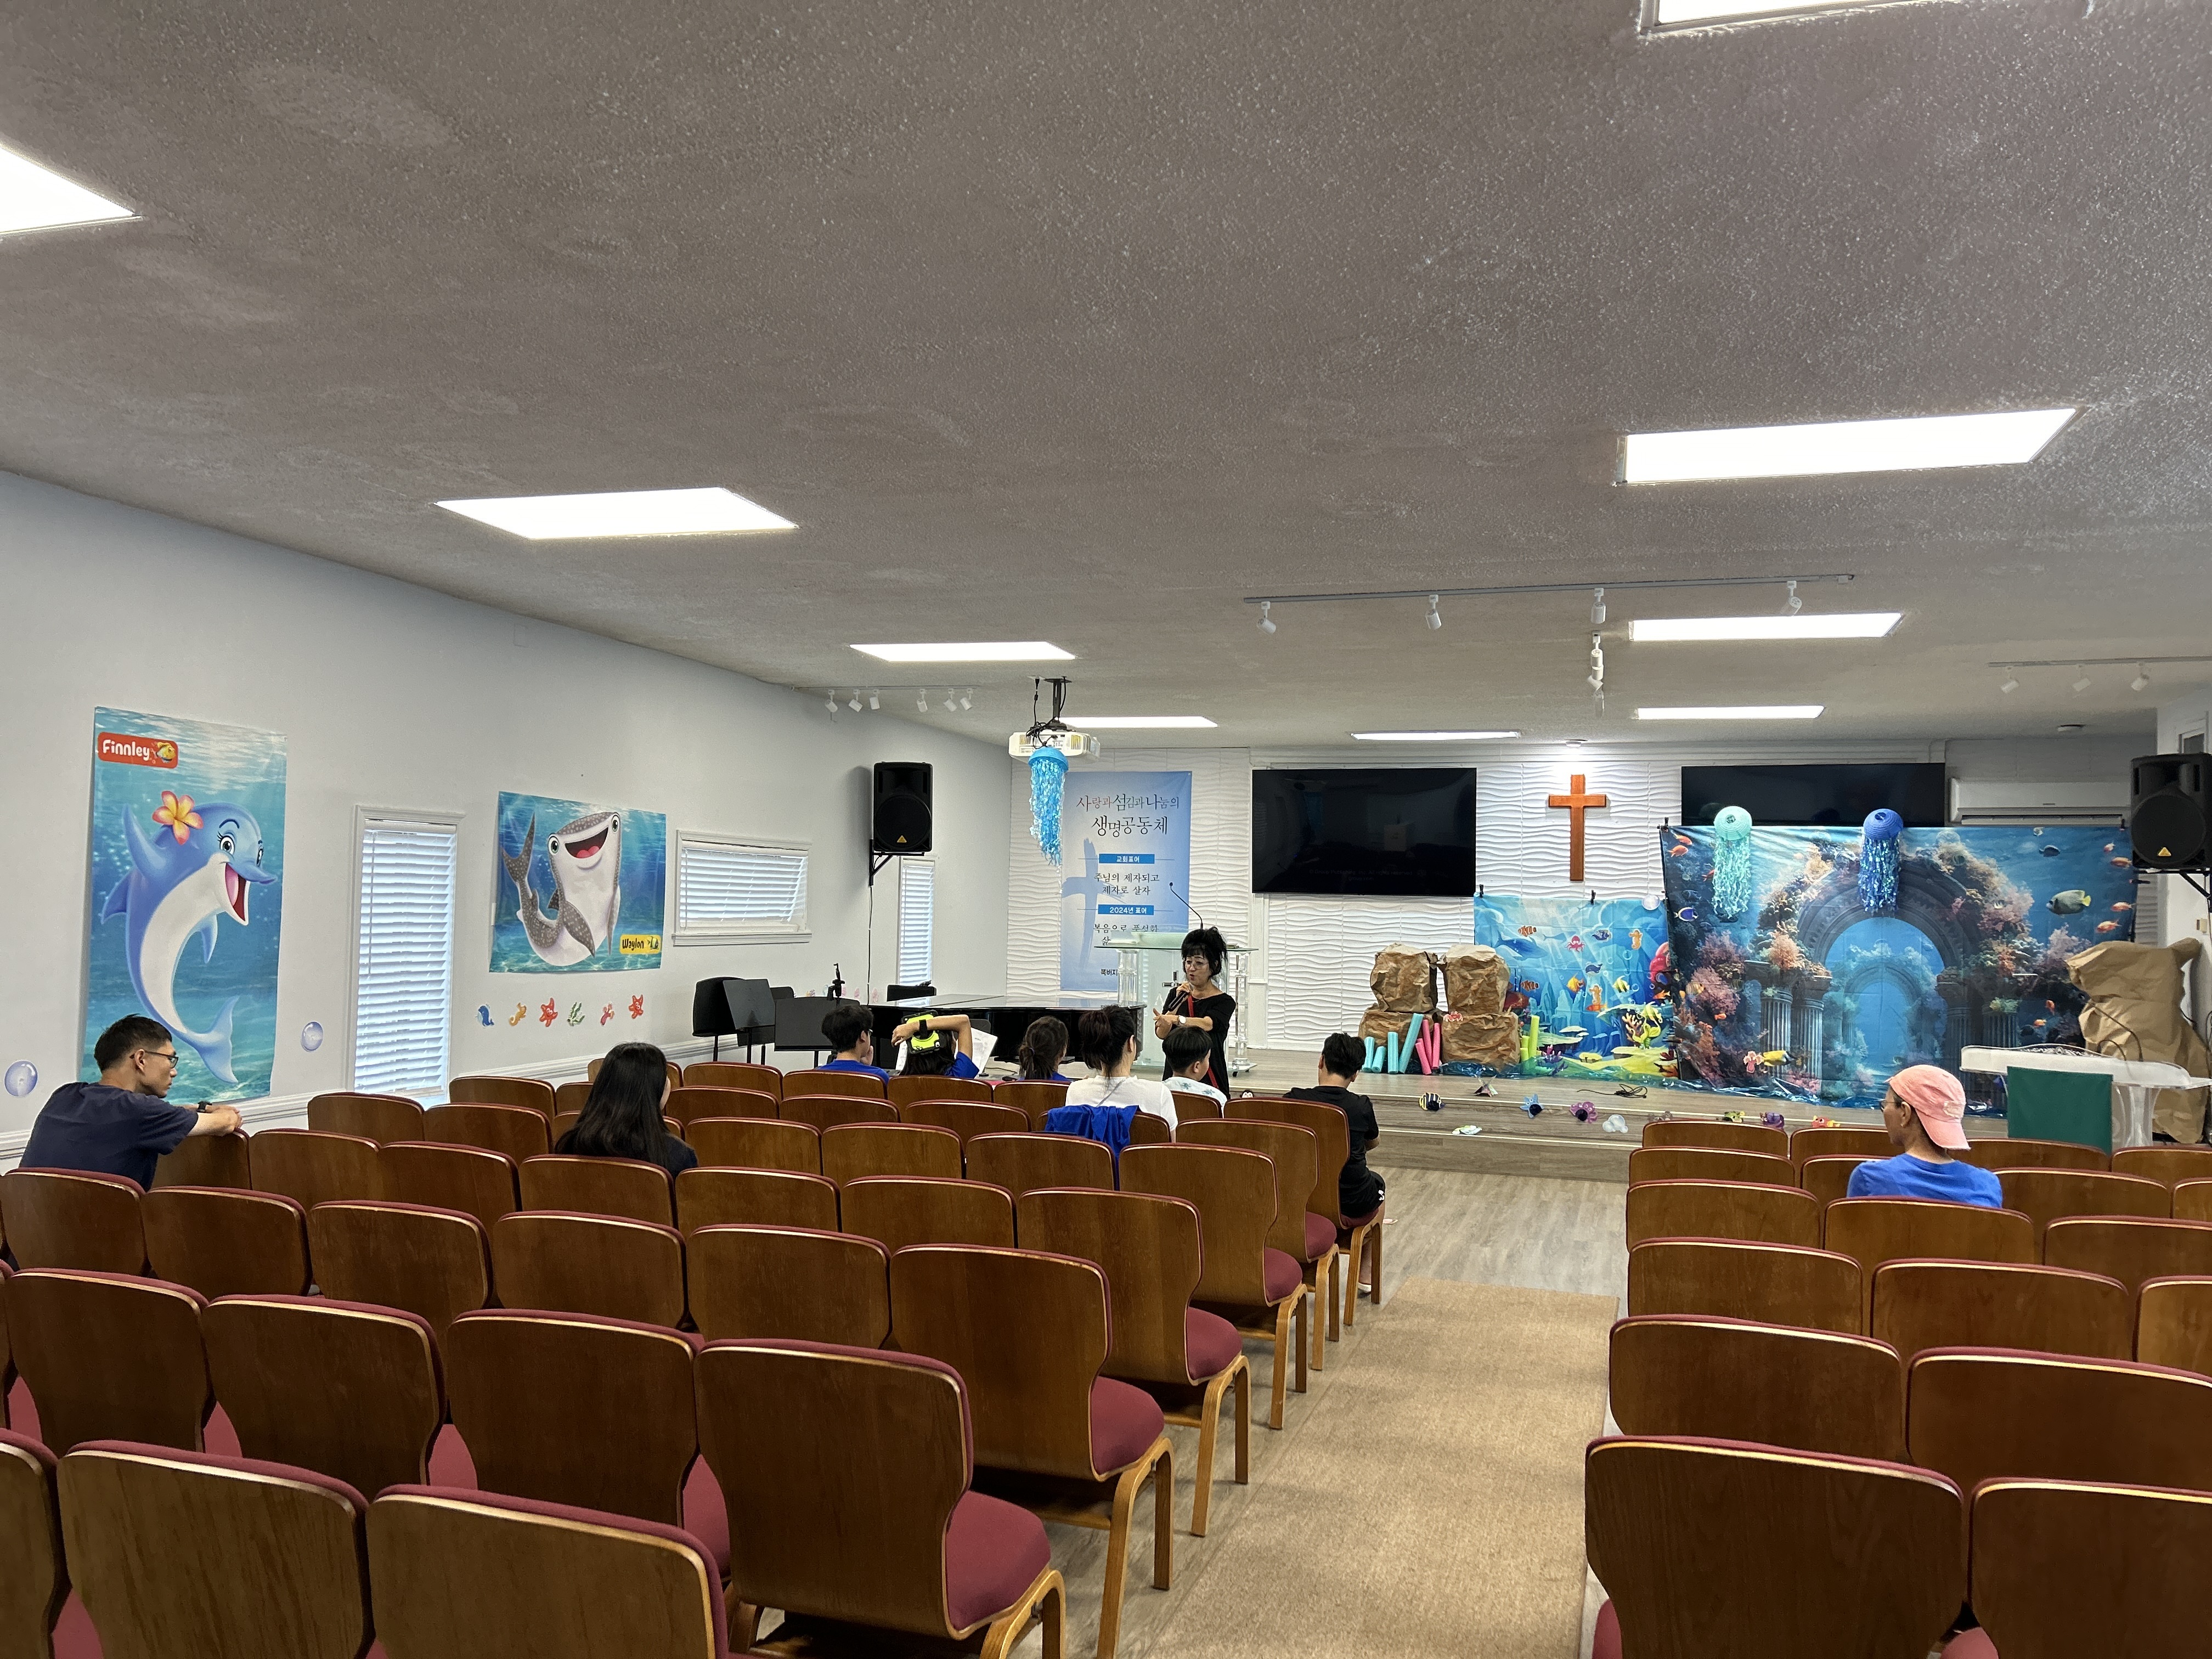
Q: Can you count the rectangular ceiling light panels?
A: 9